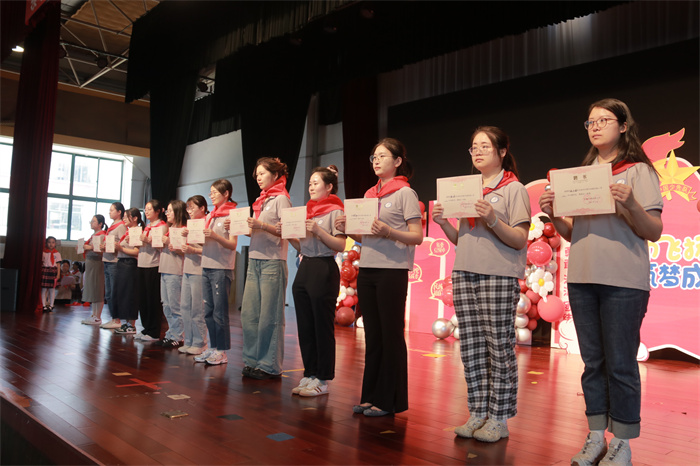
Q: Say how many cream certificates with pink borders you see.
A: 12